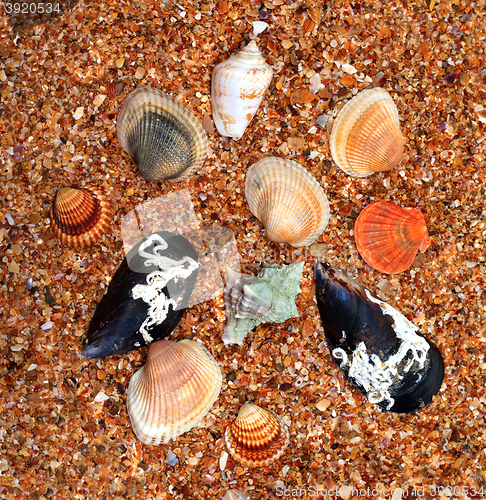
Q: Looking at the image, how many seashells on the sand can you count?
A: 11